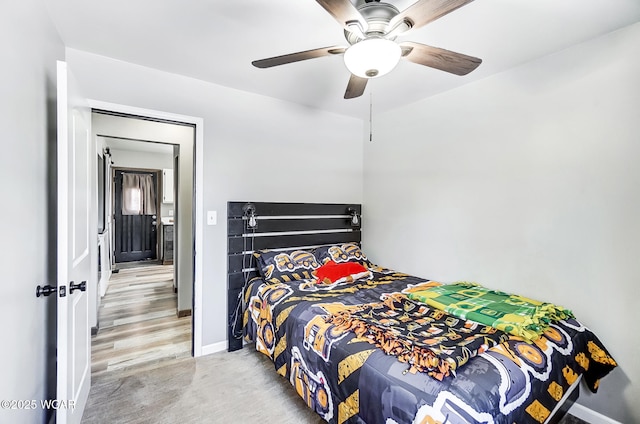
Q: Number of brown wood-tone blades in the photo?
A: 5